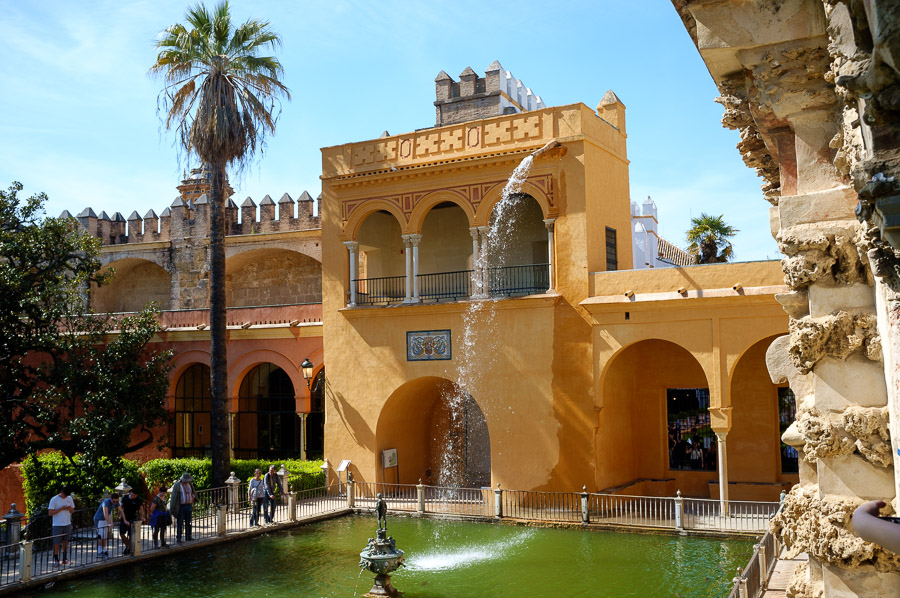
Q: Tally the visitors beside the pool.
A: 7